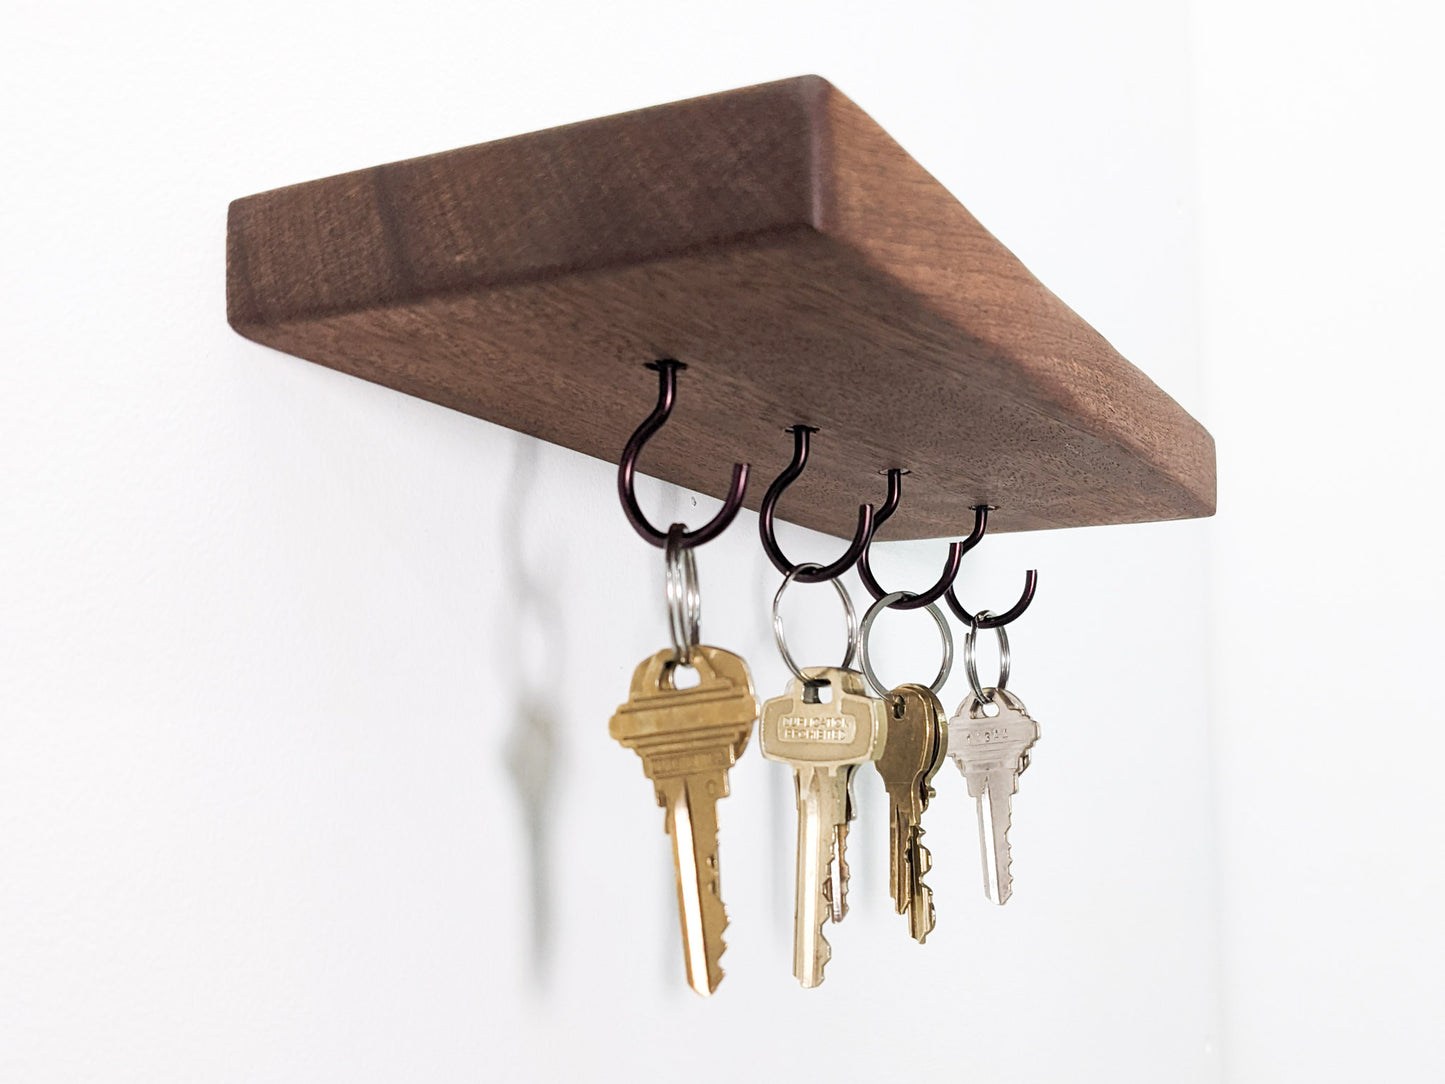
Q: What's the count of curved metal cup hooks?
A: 4